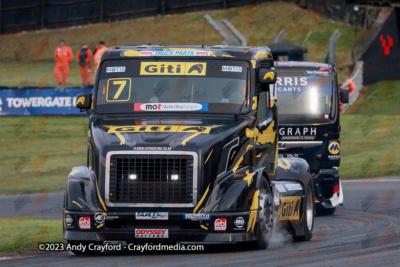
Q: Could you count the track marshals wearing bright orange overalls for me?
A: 3